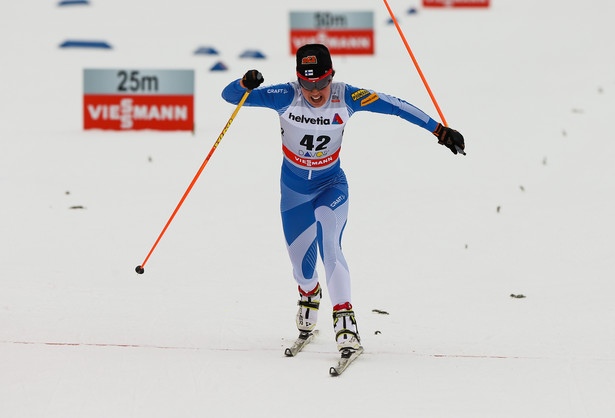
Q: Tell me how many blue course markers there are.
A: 7